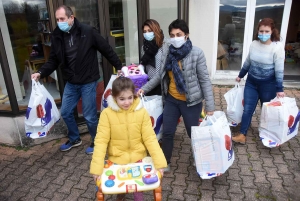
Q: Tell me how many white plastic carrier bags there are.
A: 6